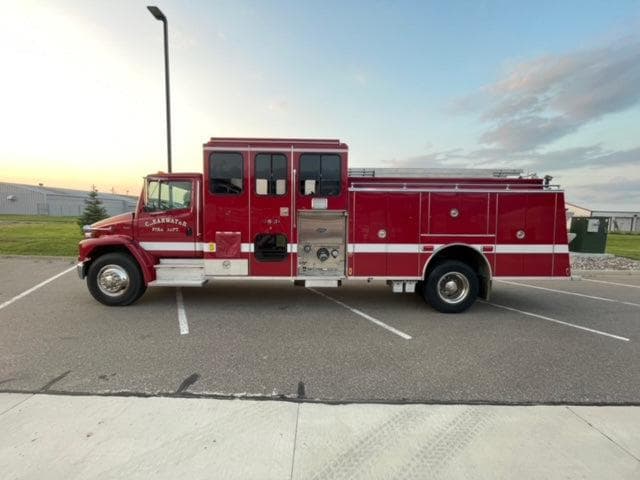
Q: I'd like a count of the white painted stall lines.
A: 6